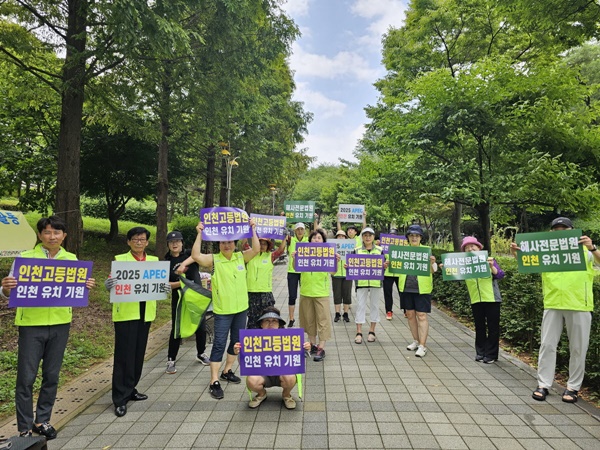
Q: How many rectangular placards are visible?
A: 14